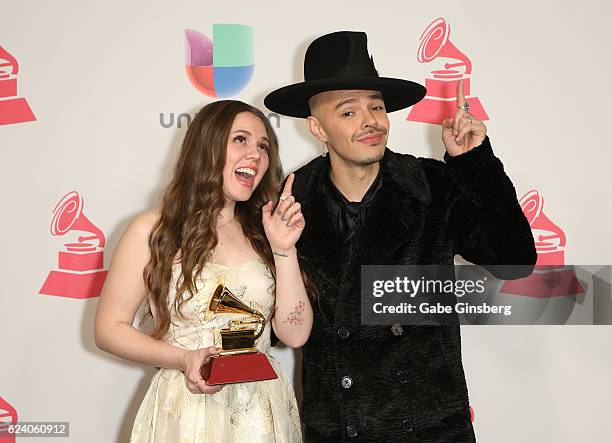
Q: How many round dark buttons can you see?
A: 6